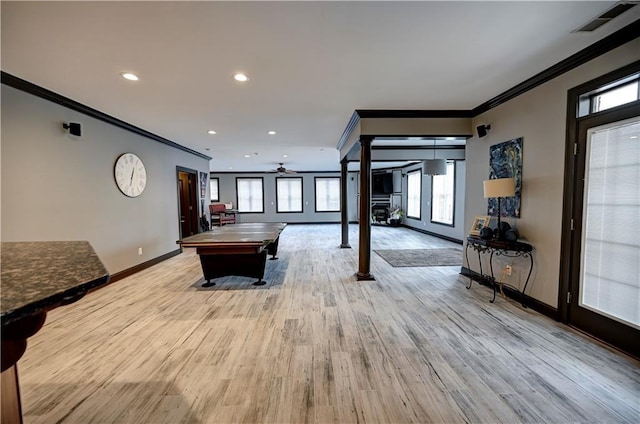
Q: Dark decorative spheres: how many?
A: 3